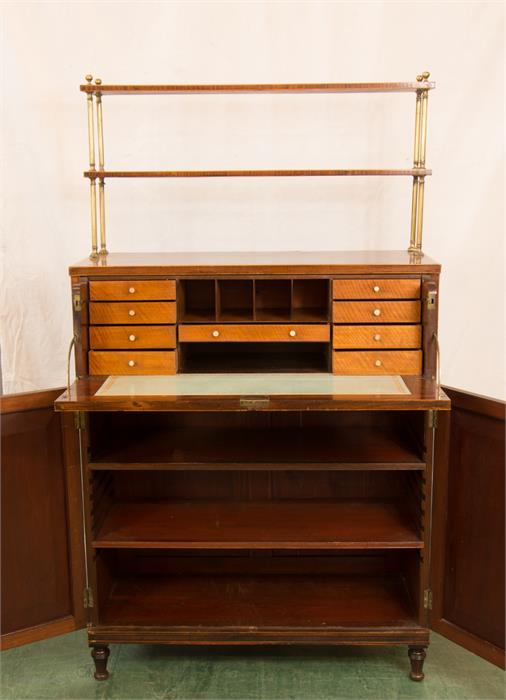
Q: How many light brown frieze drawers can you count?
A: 9